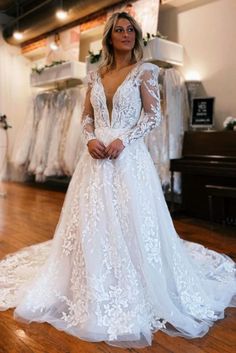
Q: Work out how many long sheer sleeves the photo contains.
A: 2